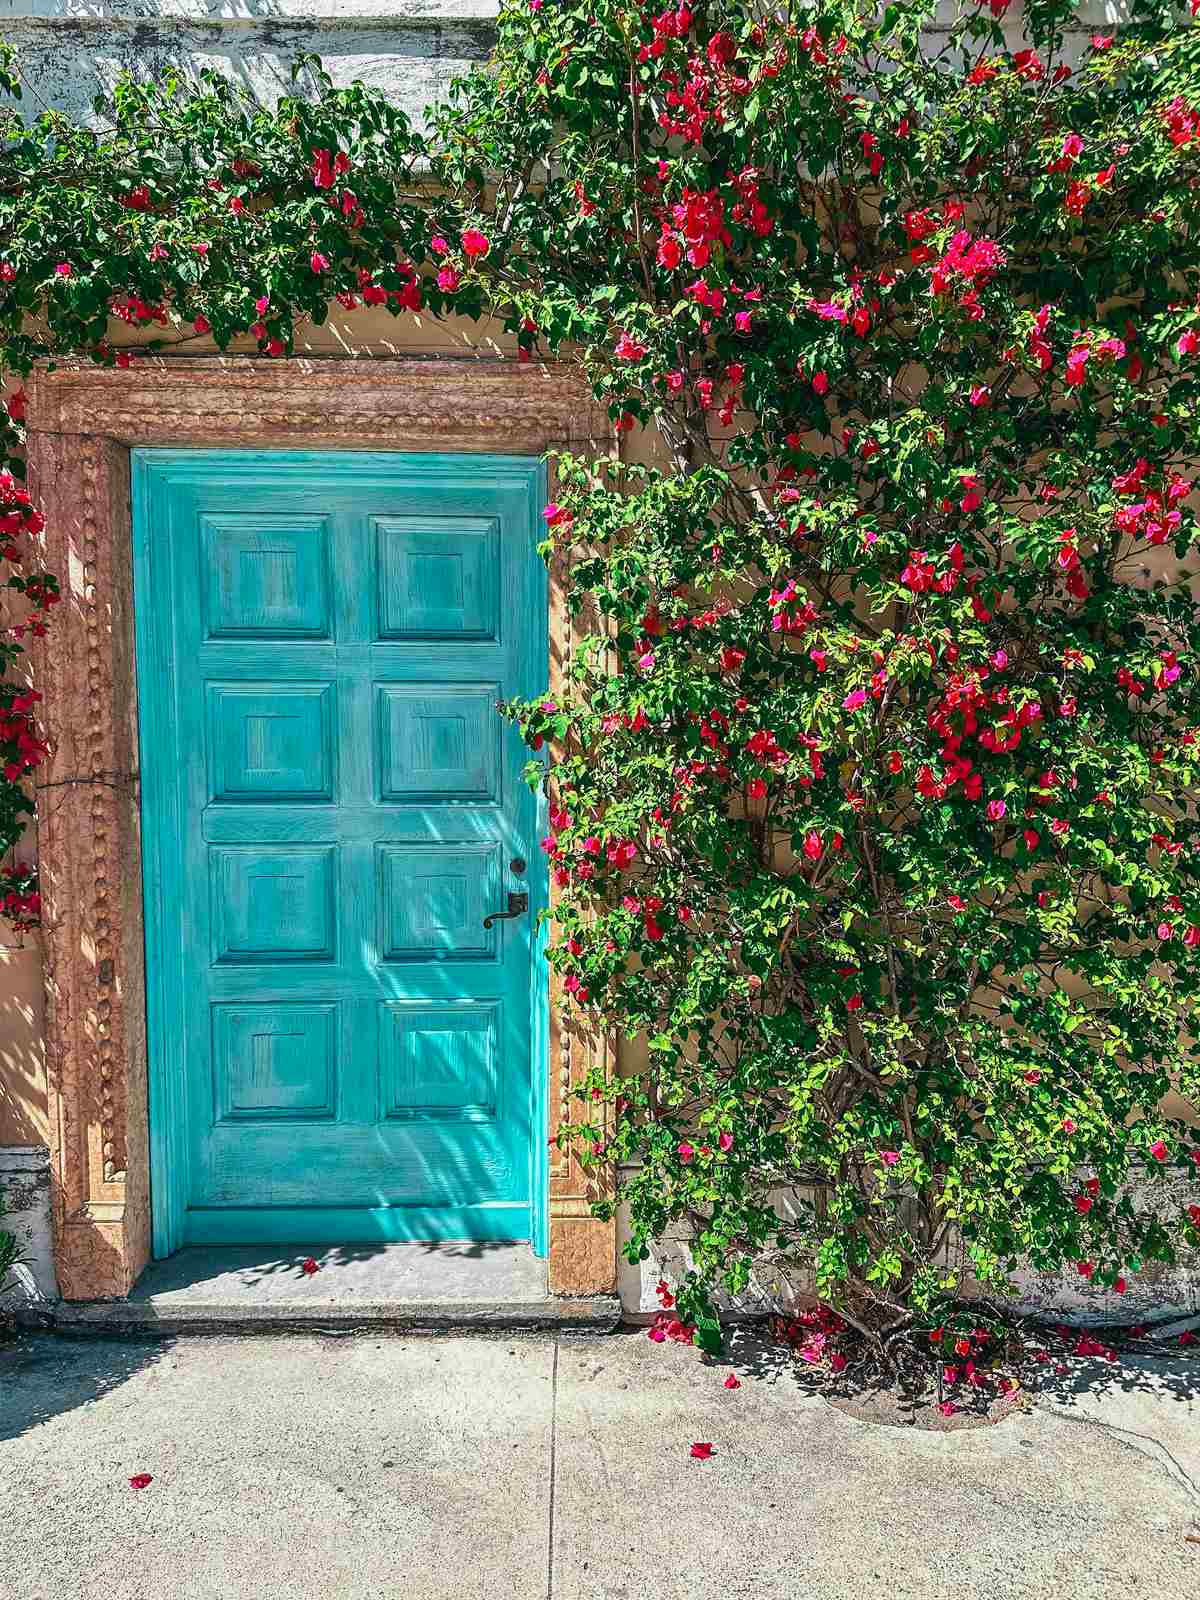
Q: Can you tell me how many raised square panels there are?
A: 8